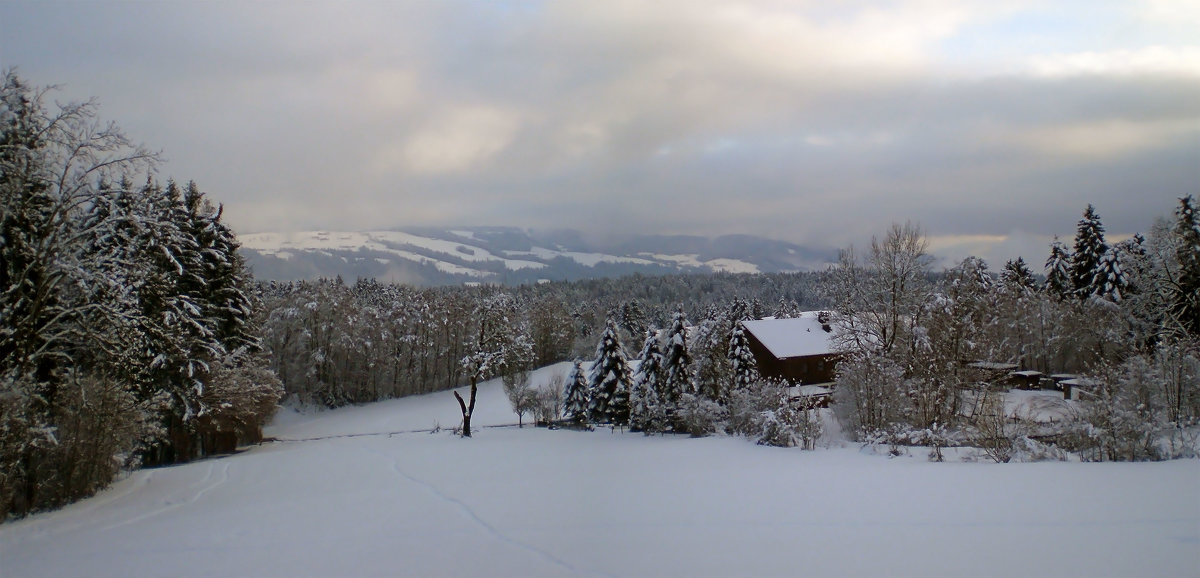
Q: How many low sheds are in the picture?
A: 4